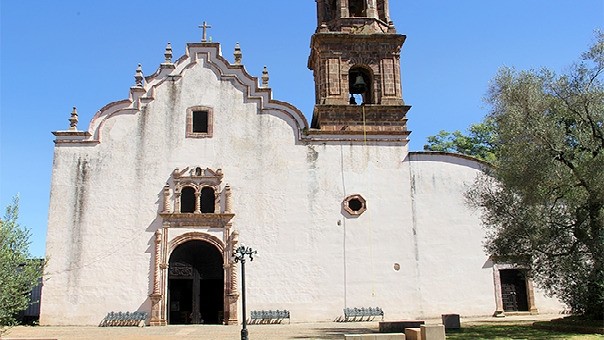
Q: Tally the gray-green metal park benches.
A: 3